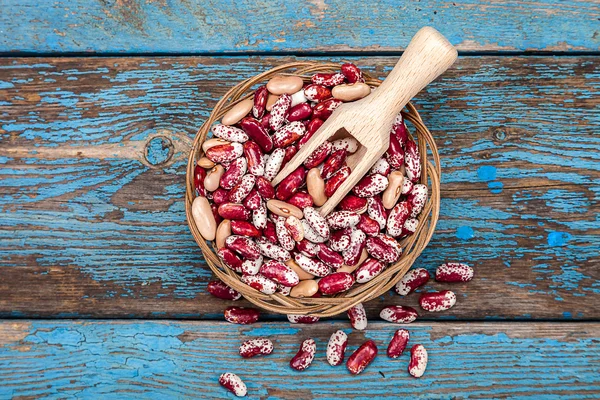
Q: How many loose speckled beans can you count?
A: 15